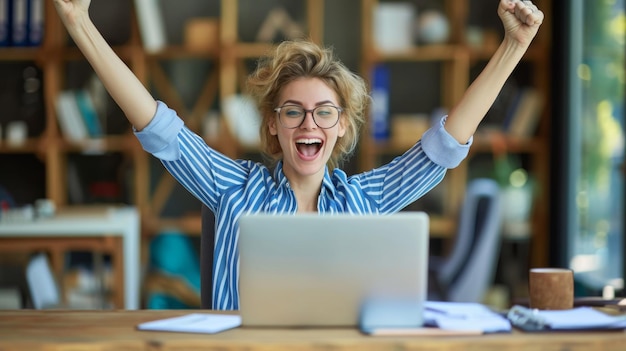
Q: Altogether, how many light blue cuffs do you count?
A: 2